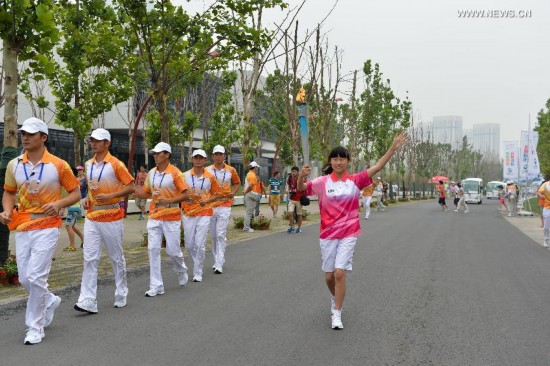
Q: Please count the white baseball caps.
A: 6